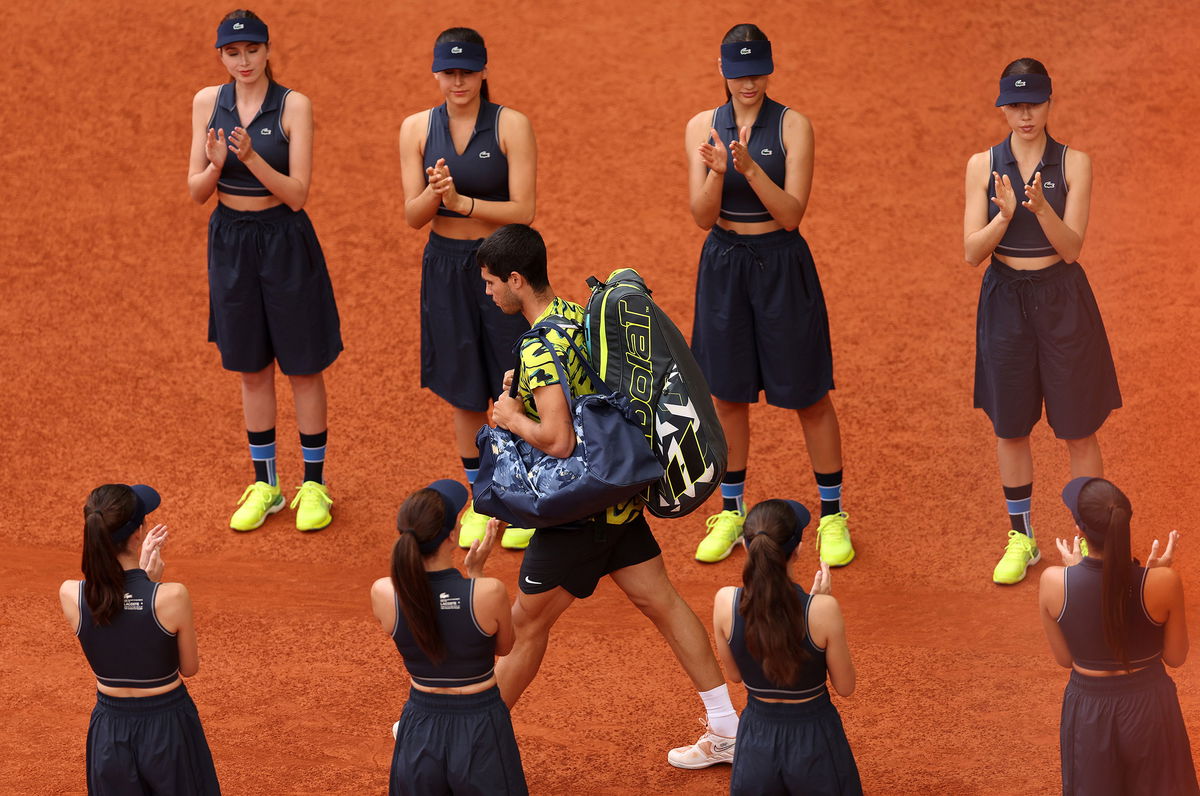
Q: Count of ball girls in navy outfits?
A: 8